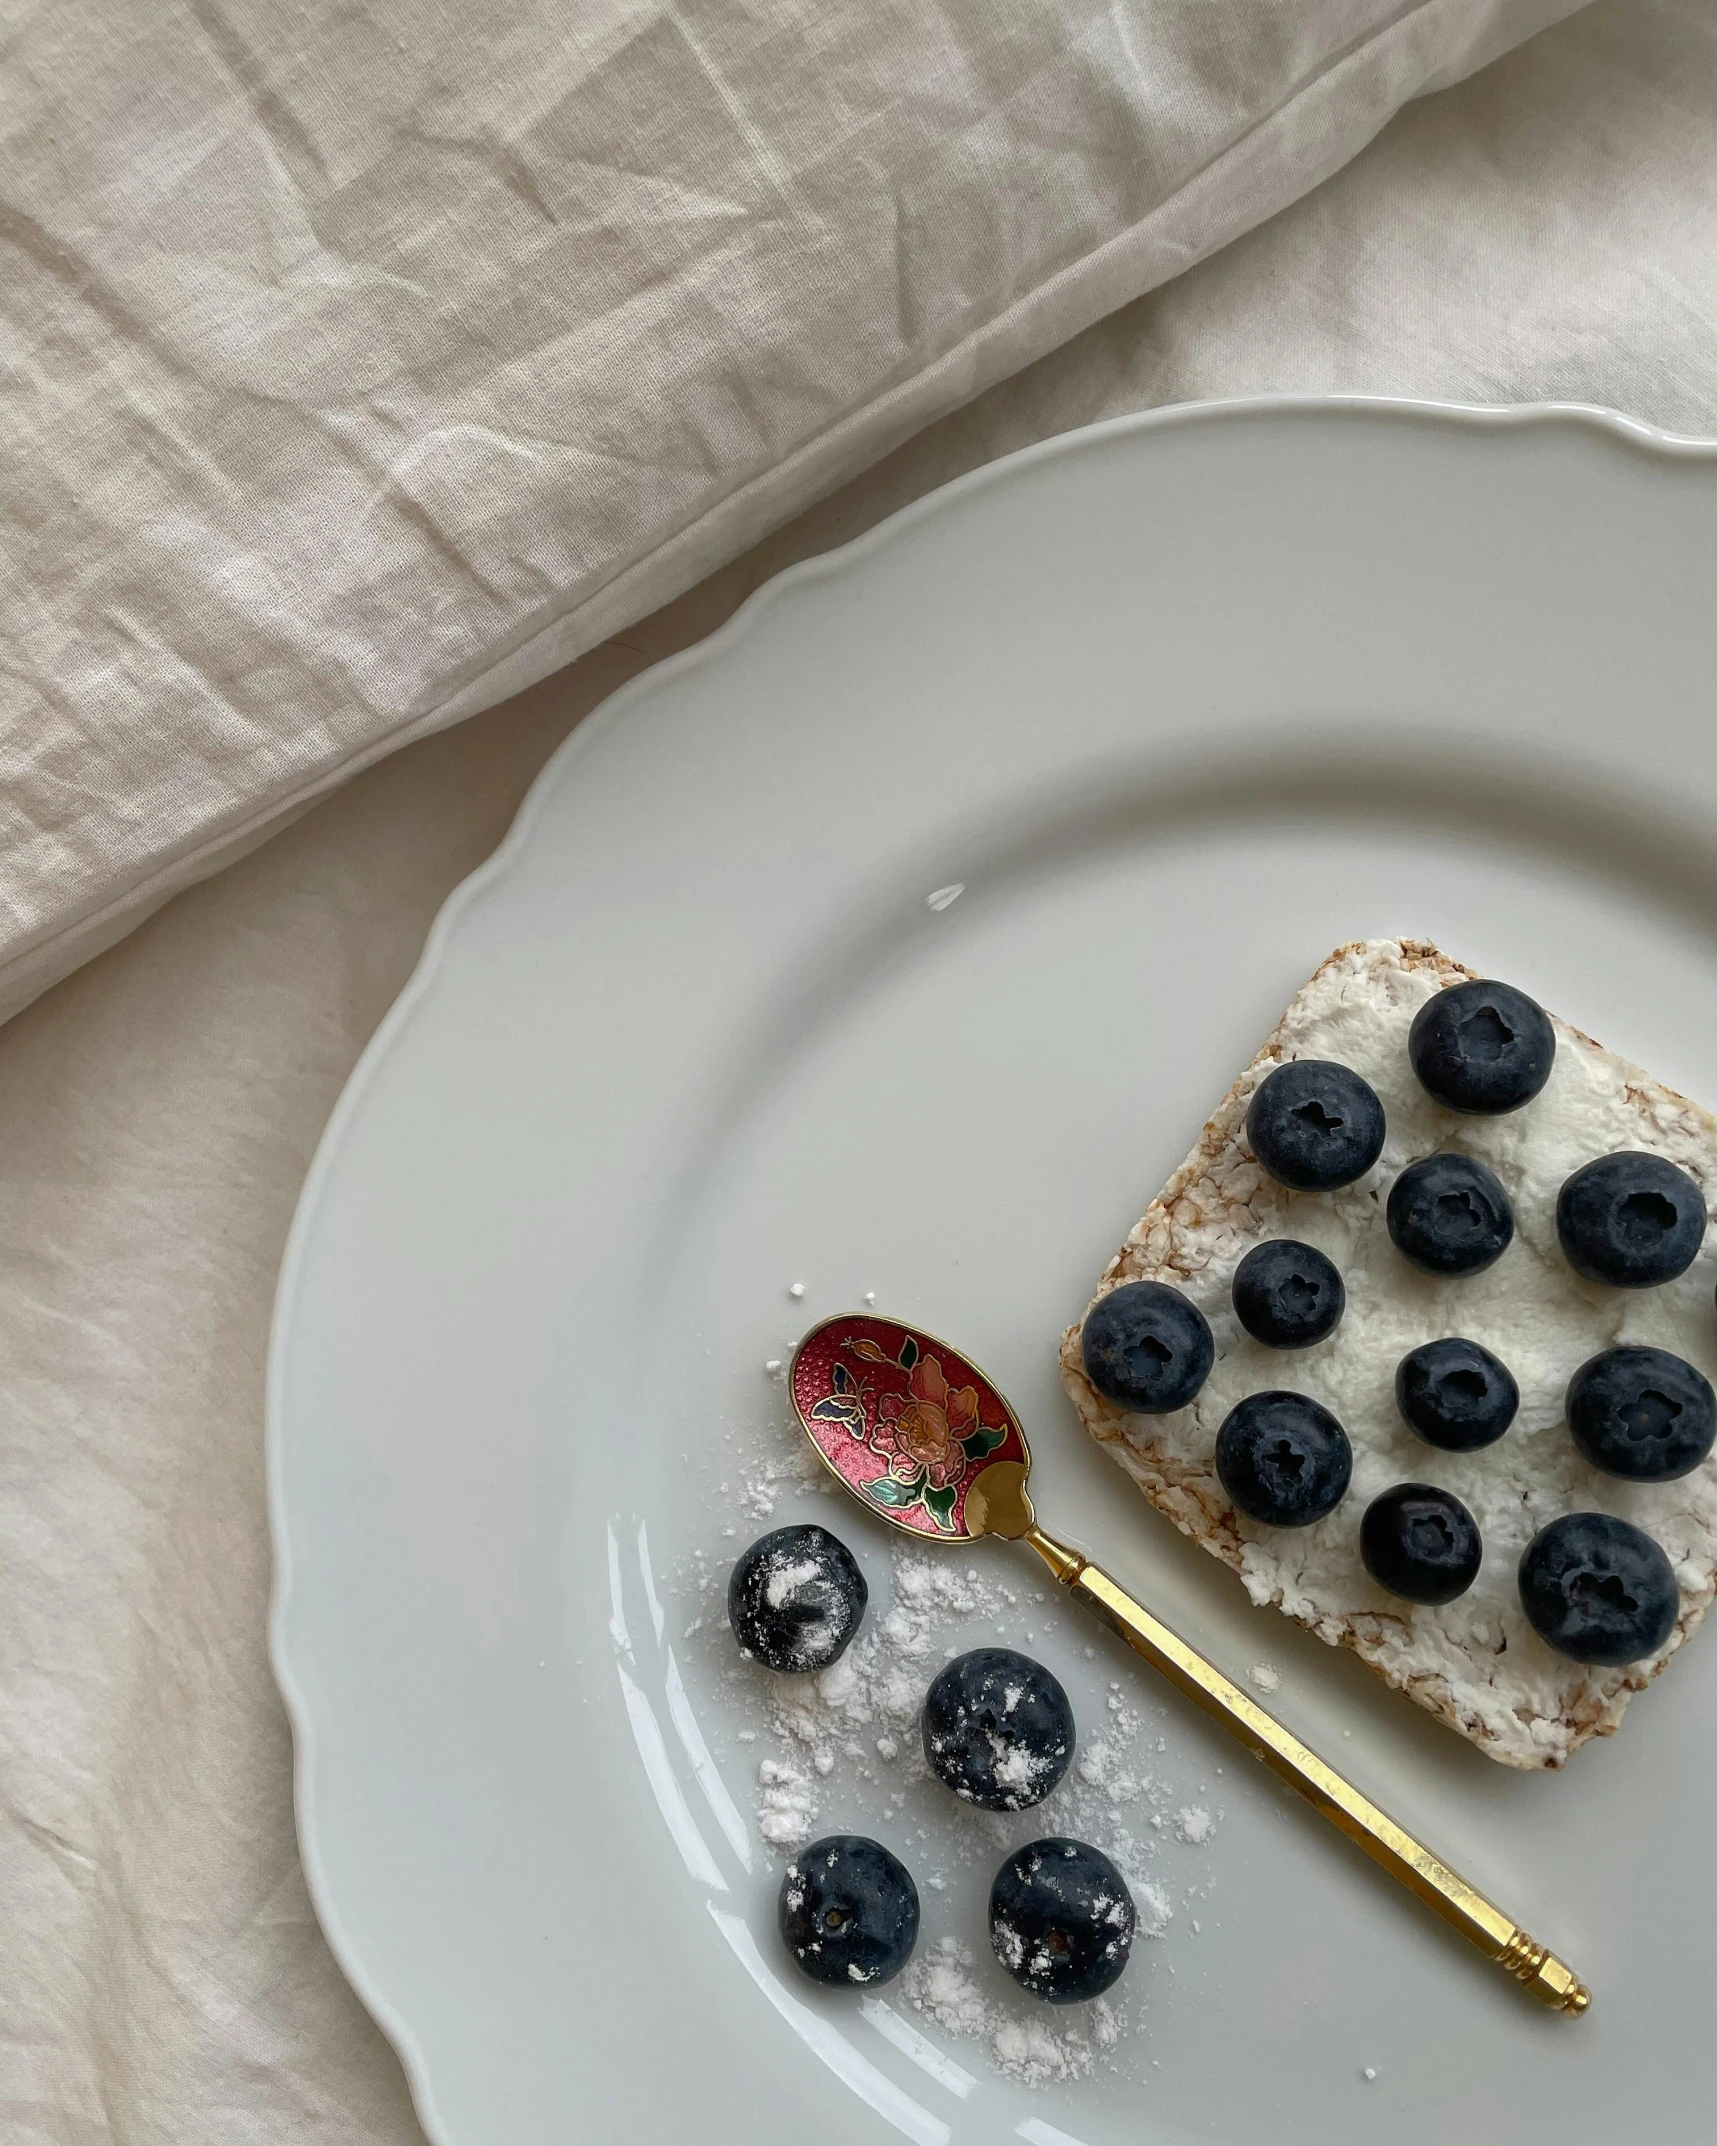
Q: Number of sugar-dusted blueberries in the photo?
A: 4